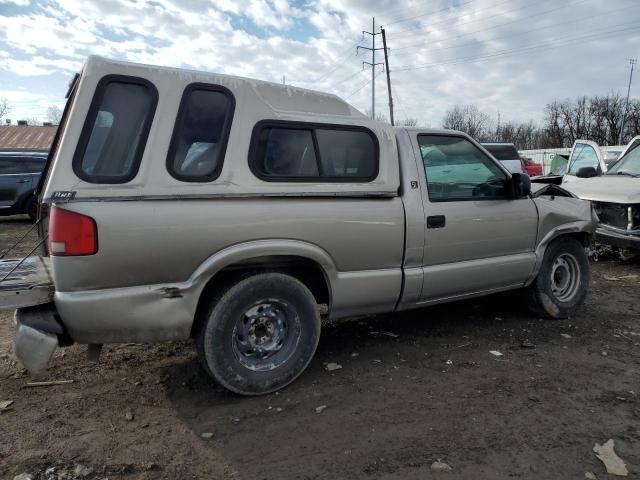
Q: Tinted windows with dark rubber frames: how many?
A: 3